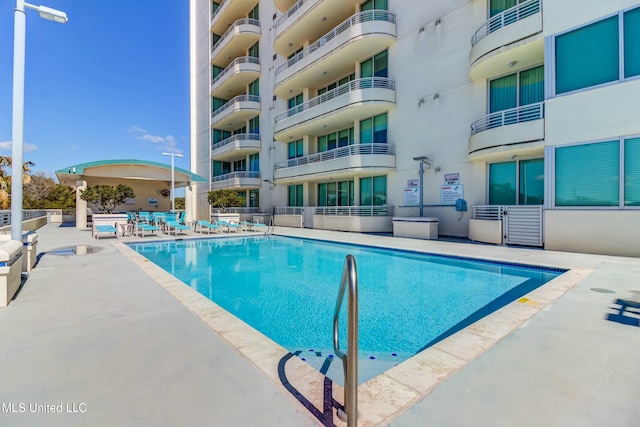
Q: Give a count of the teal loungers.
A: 6